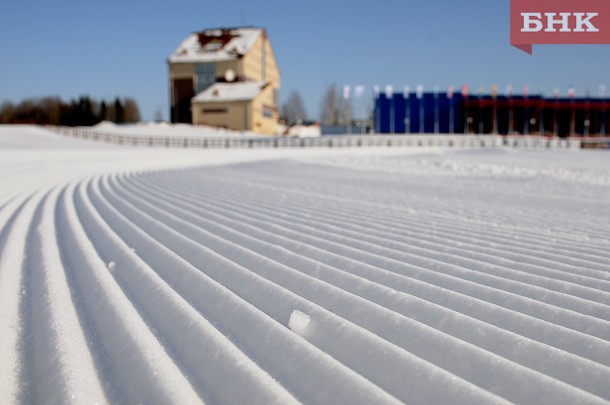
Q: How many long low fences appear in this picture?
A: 1